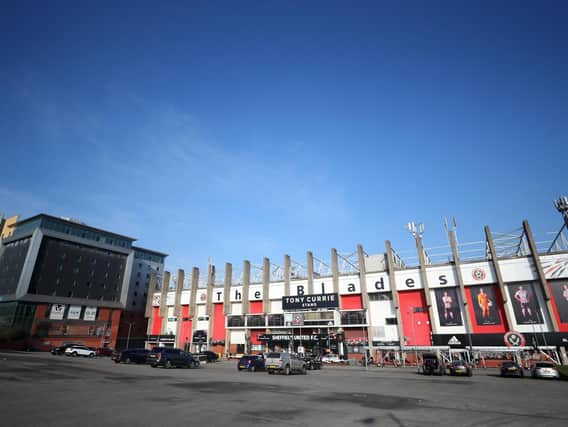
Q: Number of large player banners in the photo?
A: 4